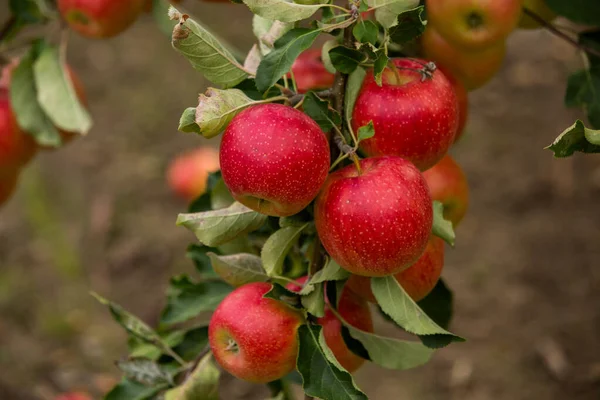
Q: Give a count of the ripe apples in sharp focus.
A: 4